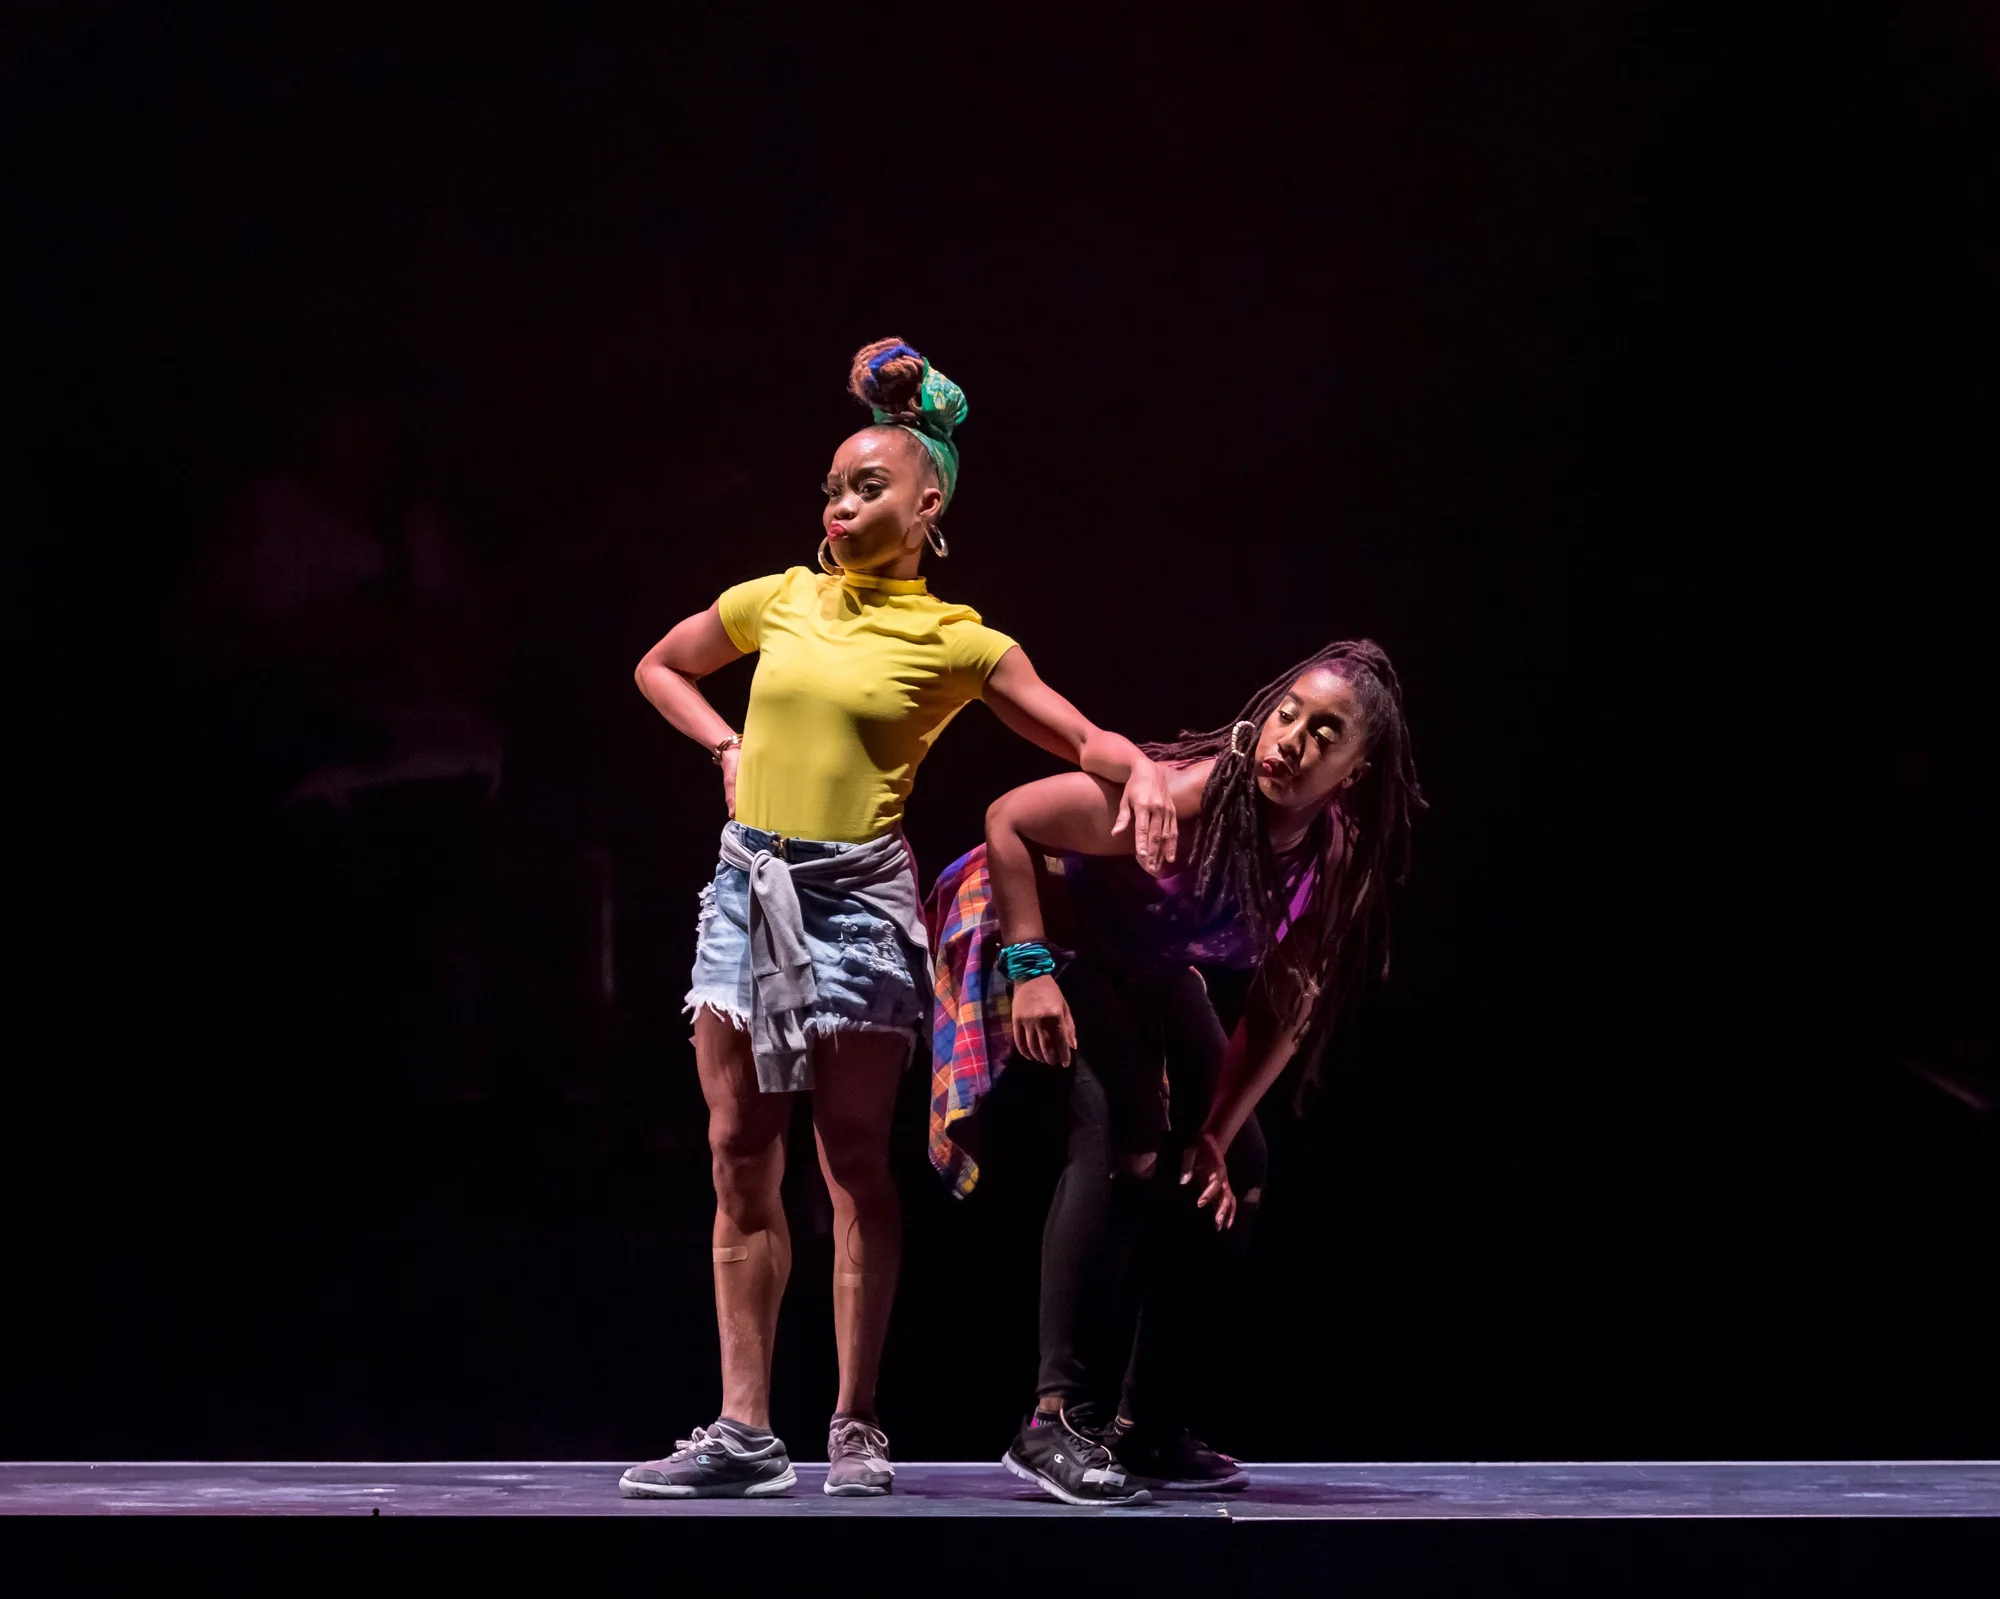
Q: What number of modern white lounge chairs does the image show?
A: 0